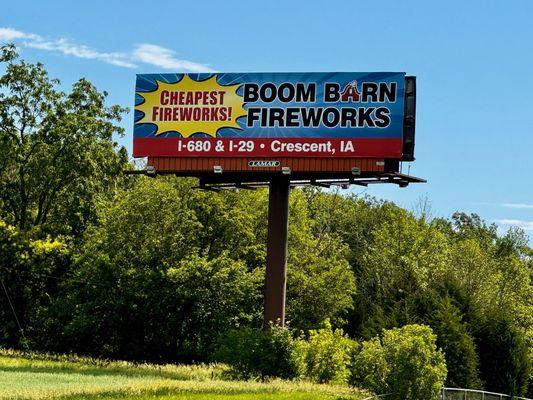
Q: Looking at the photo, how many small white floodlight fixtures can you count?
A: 4